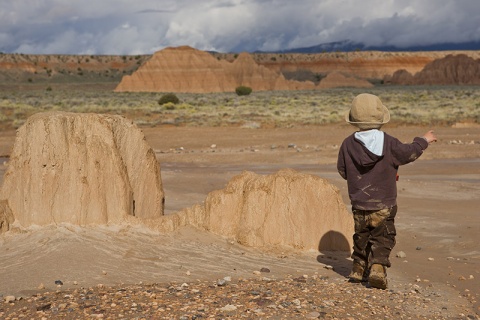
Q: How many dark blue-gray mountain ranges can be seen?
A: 1